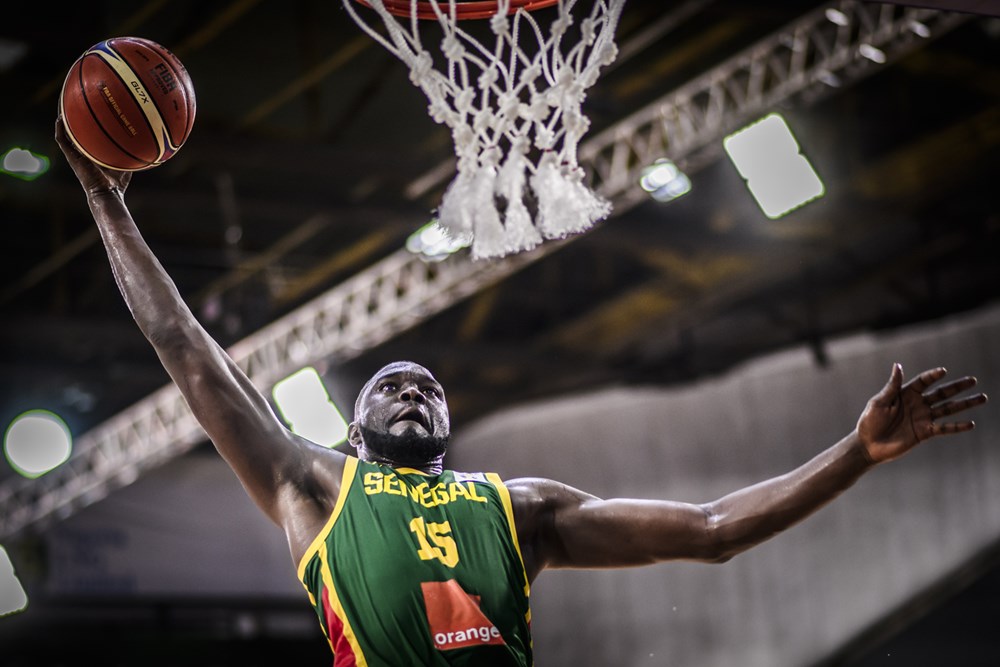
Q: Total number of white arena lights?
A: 7